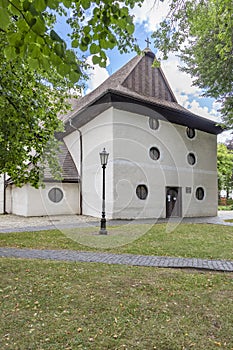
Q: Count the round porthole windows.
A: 7